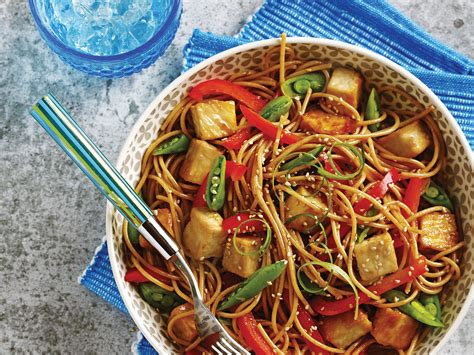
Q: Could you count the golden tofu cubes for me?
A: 14